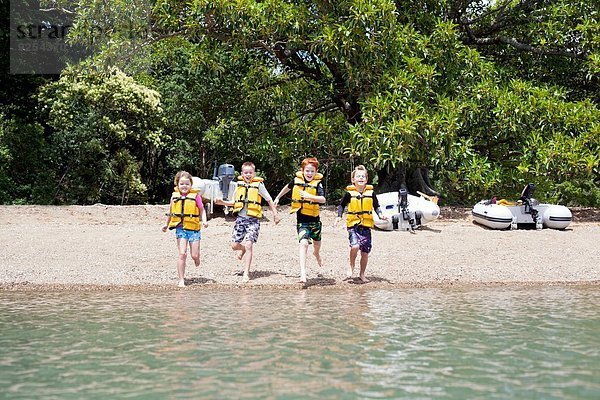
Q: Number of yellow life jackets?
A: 4